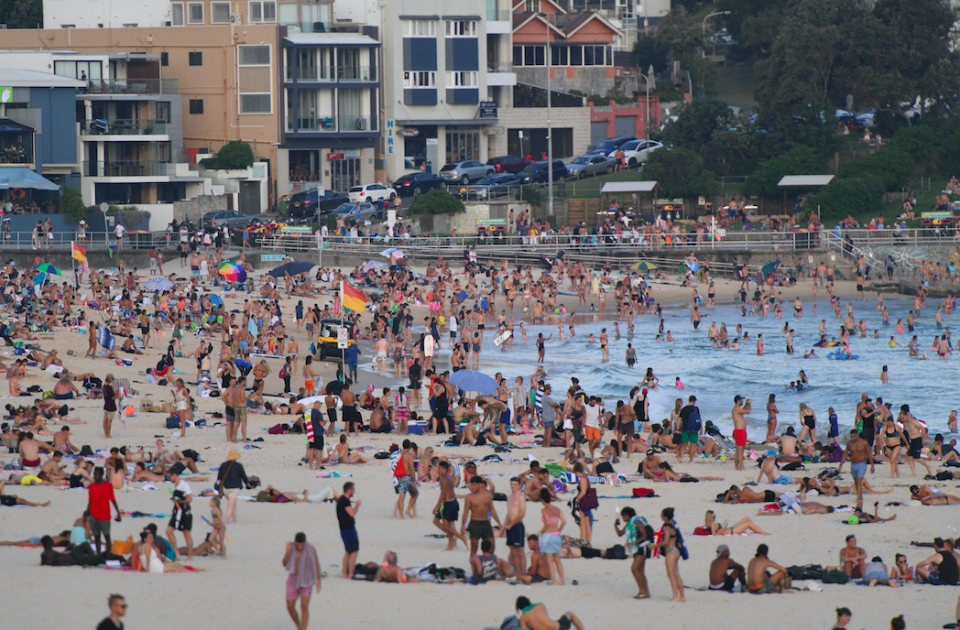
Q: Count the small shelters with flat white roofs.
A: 2